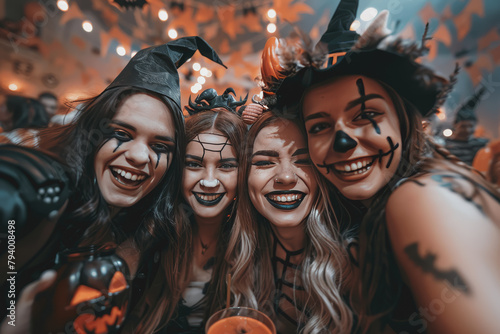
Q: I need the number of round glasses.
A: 1